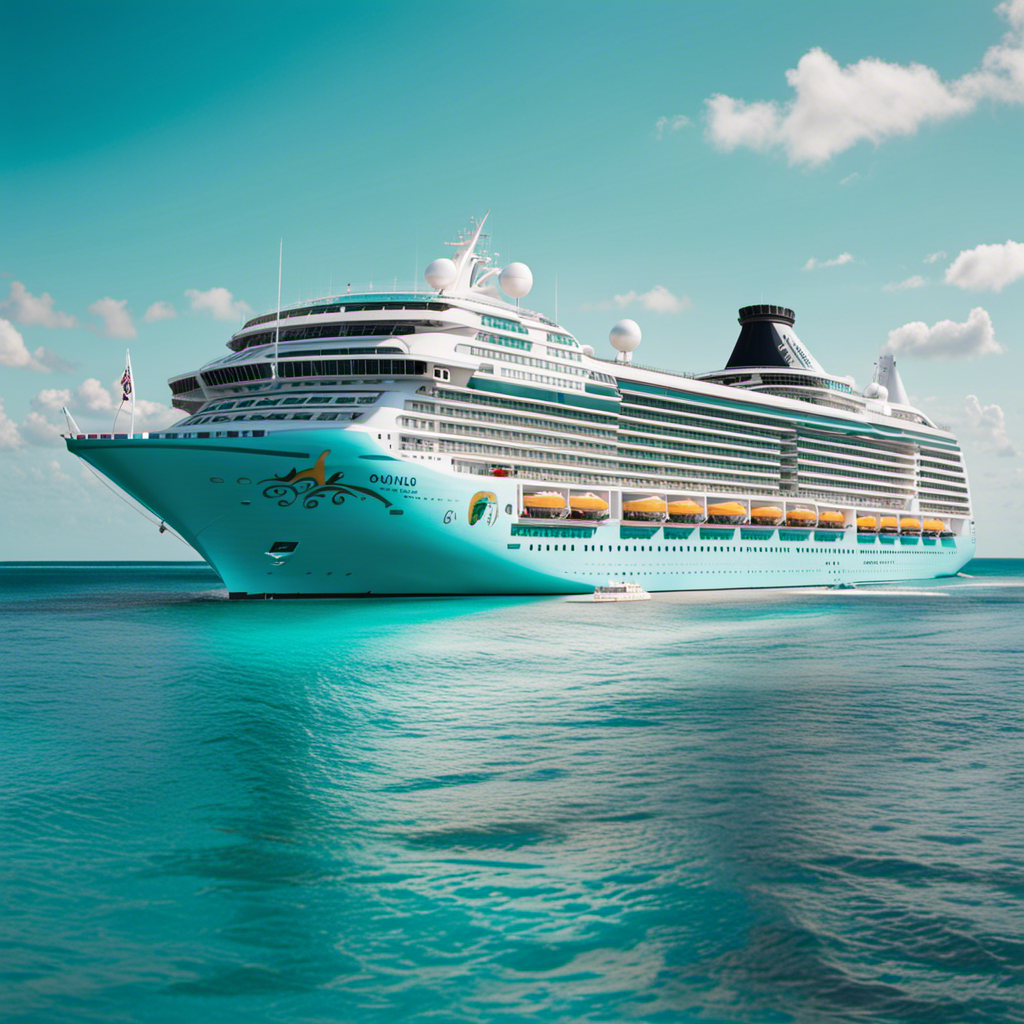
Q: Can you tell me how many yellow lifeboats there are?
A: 12